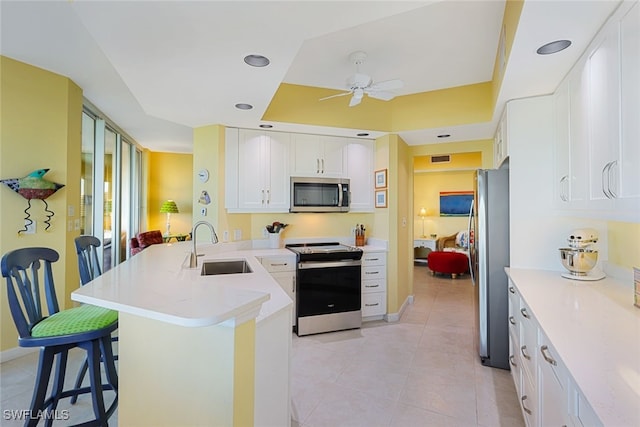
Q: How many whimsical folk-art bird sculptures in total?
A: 1